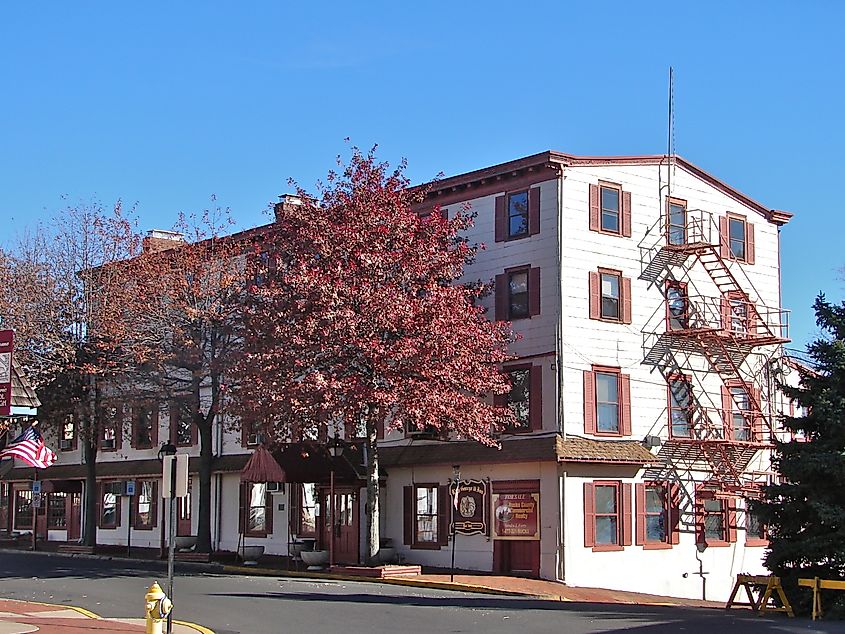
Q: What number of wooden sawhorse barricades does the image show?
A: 2